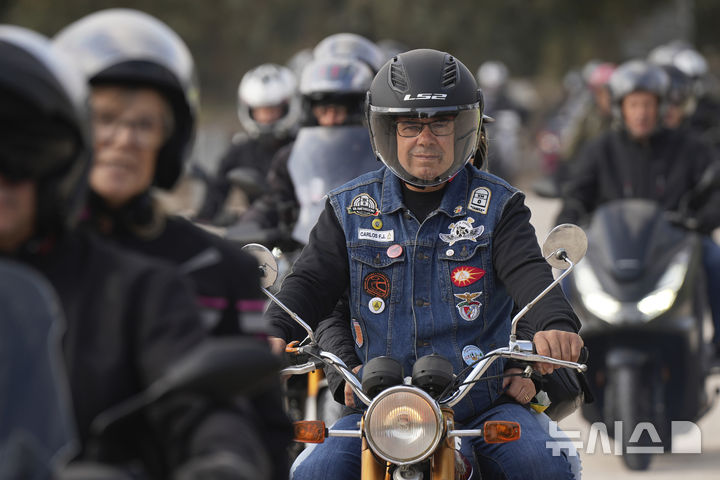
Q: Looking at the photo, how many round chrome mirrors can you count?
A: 2